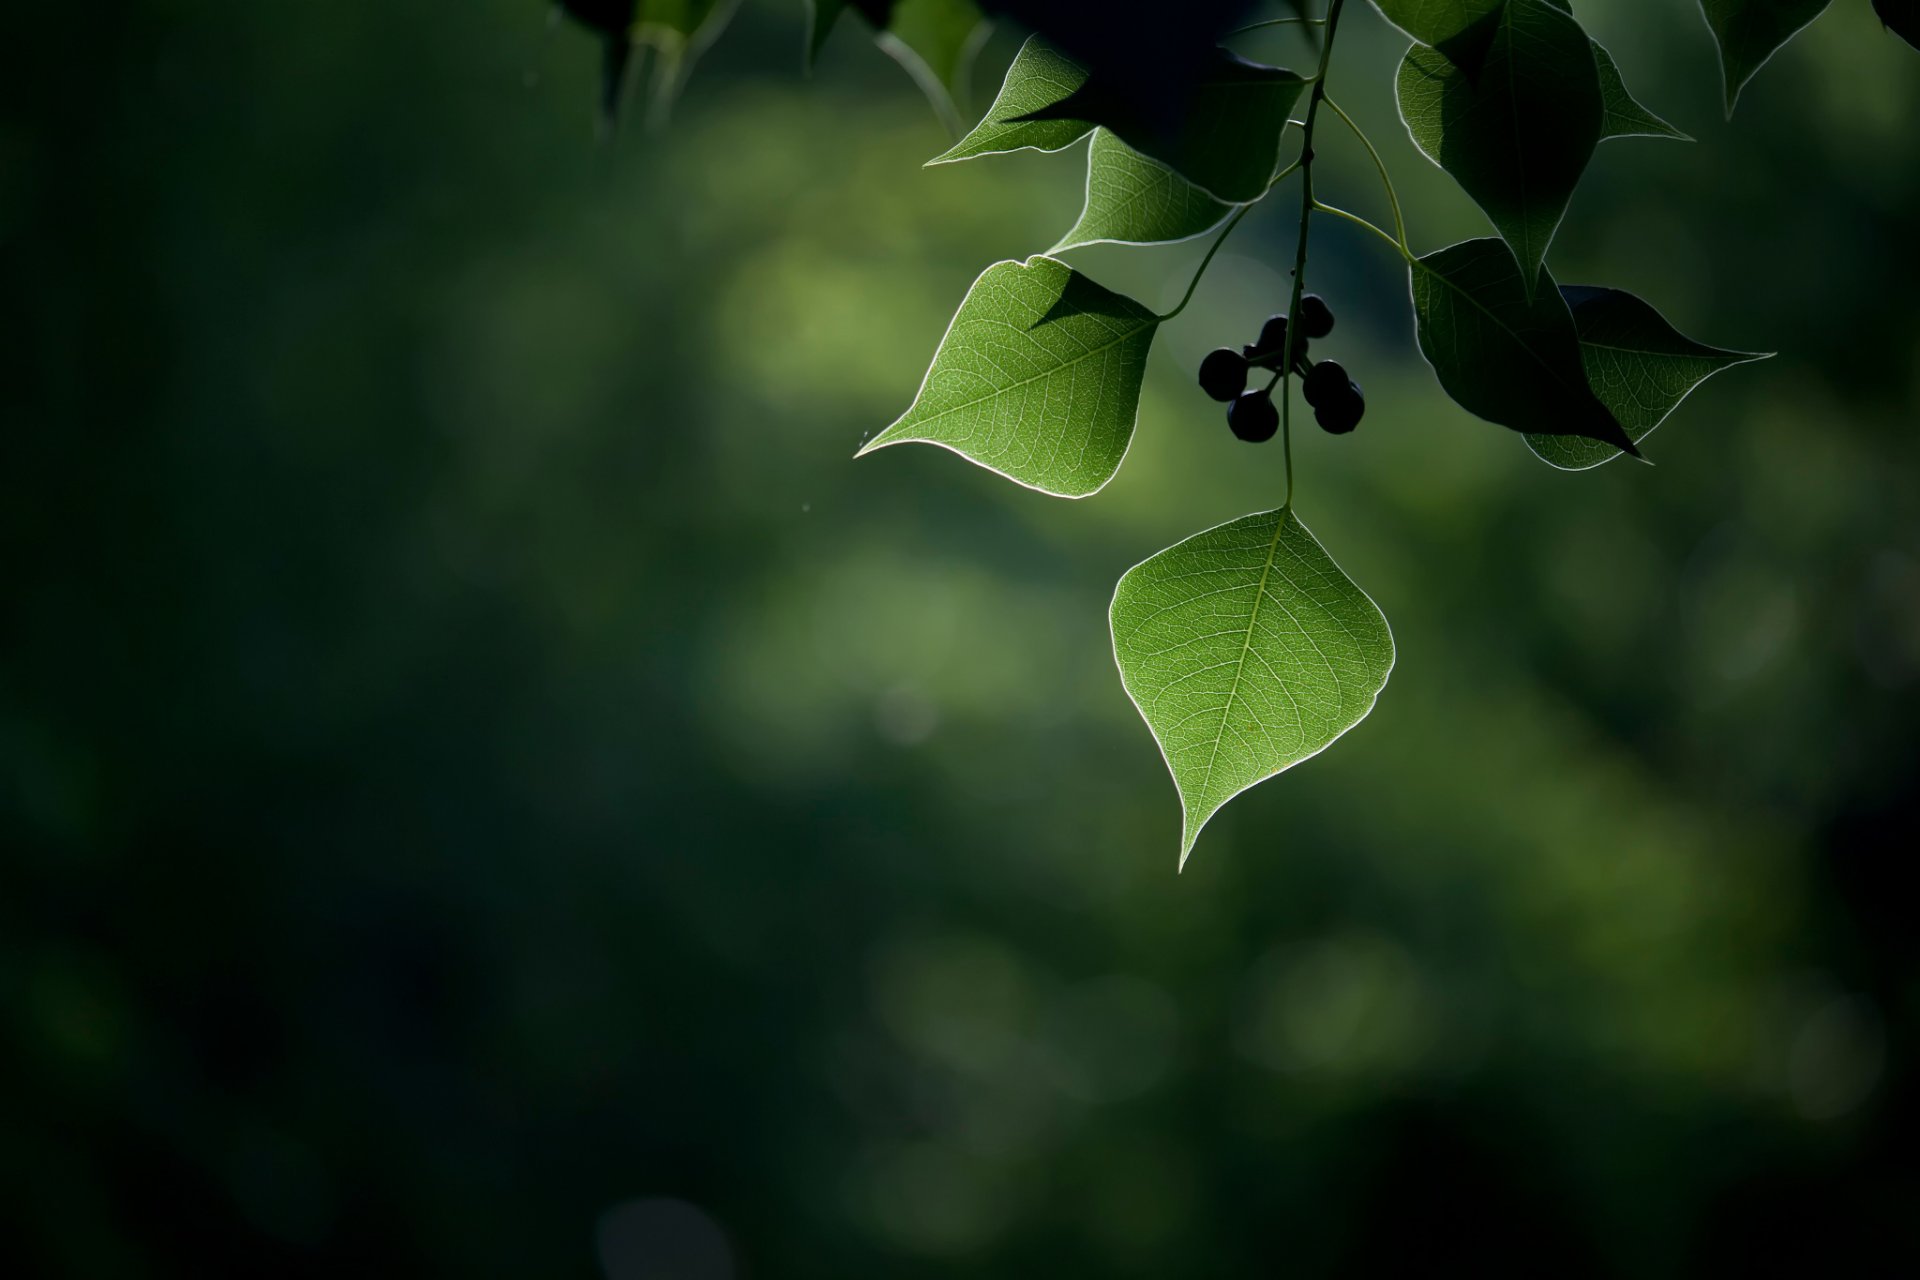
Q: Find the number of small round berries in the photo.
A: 6